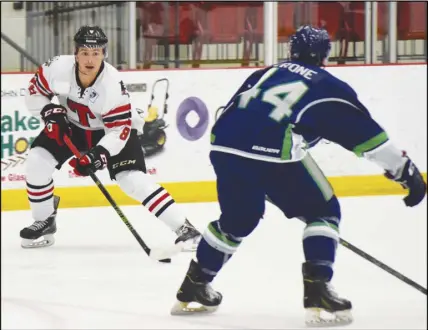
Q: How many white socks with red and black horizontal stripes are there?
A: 2